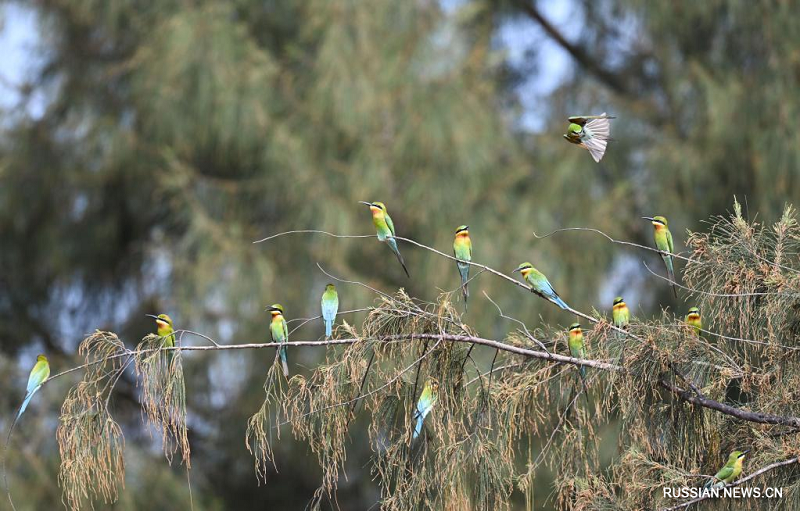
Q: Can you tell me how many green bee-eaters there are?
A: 14